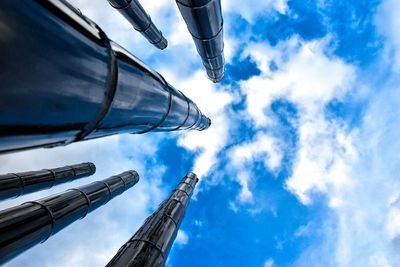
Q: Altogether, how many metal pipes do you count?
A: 6